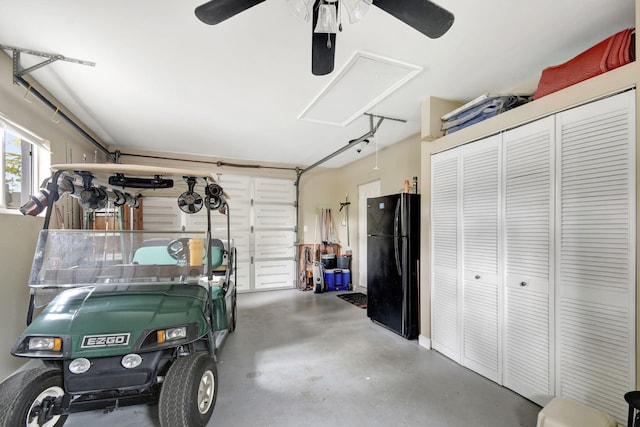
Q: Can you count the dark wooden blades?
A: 3